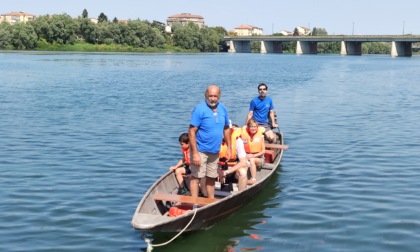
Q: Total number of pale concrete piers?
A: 5